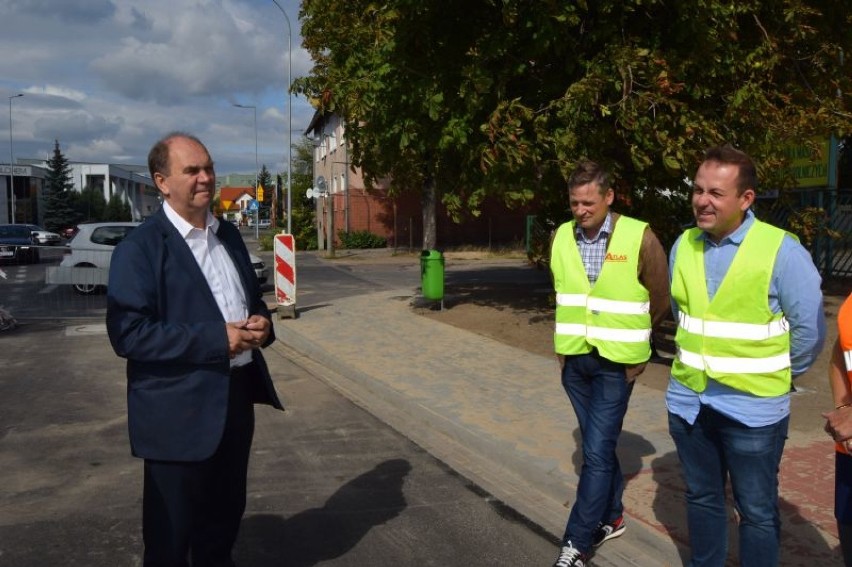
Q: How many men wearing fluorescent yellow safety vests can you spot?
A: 2